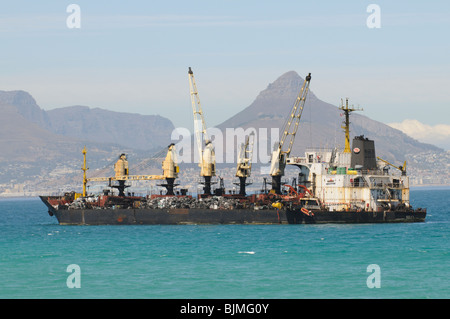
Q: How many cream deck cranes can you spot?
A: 5